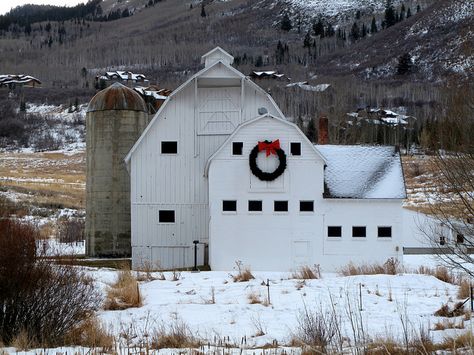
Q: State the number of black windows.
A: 11